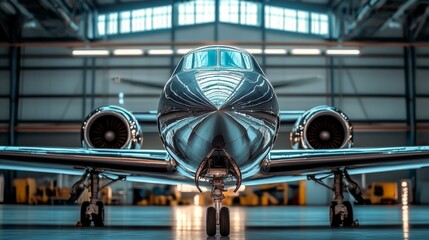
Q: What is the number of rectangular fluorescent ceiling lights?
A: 8